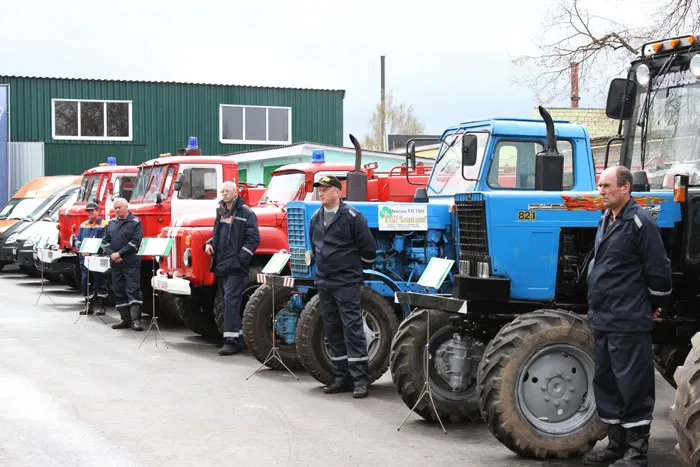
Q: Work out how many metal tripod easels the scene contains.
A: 5